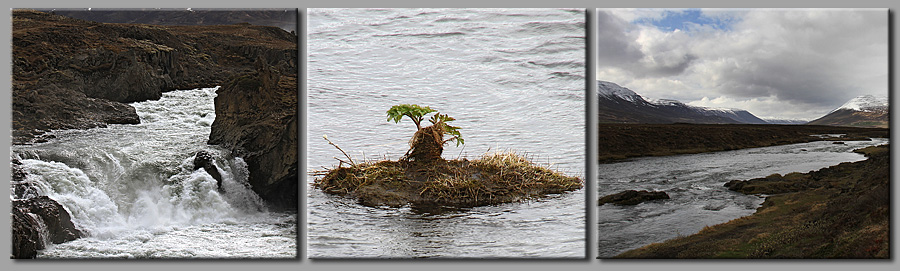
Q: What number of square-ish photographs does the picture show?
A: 3